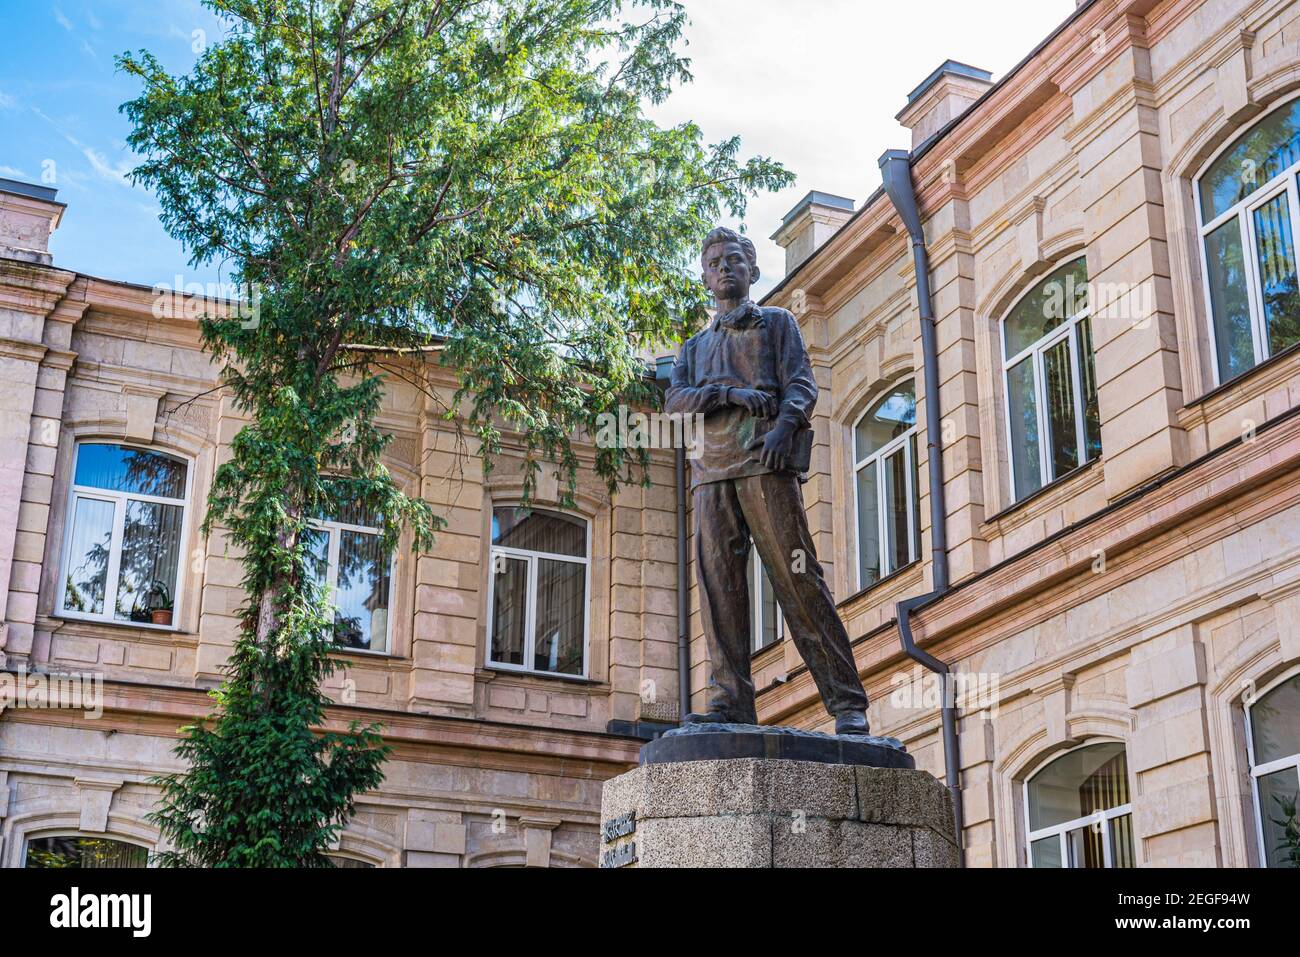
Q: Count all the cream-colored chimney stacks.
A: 3